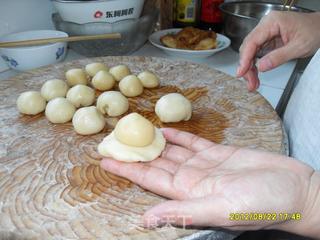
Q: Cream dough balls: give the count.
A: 14